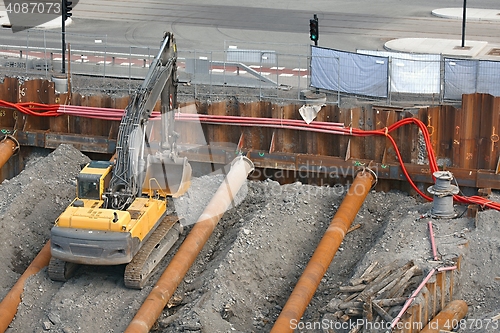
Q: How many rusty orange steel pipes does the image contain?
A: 5